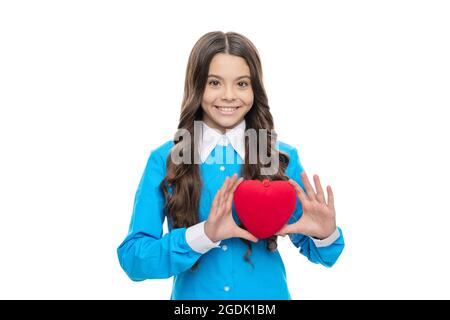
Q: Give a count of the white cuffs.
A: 2